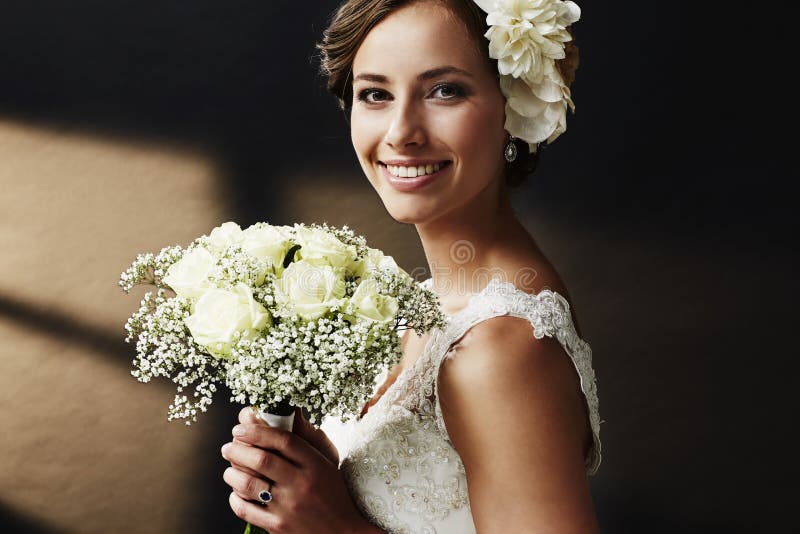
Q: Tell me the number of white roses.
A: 8